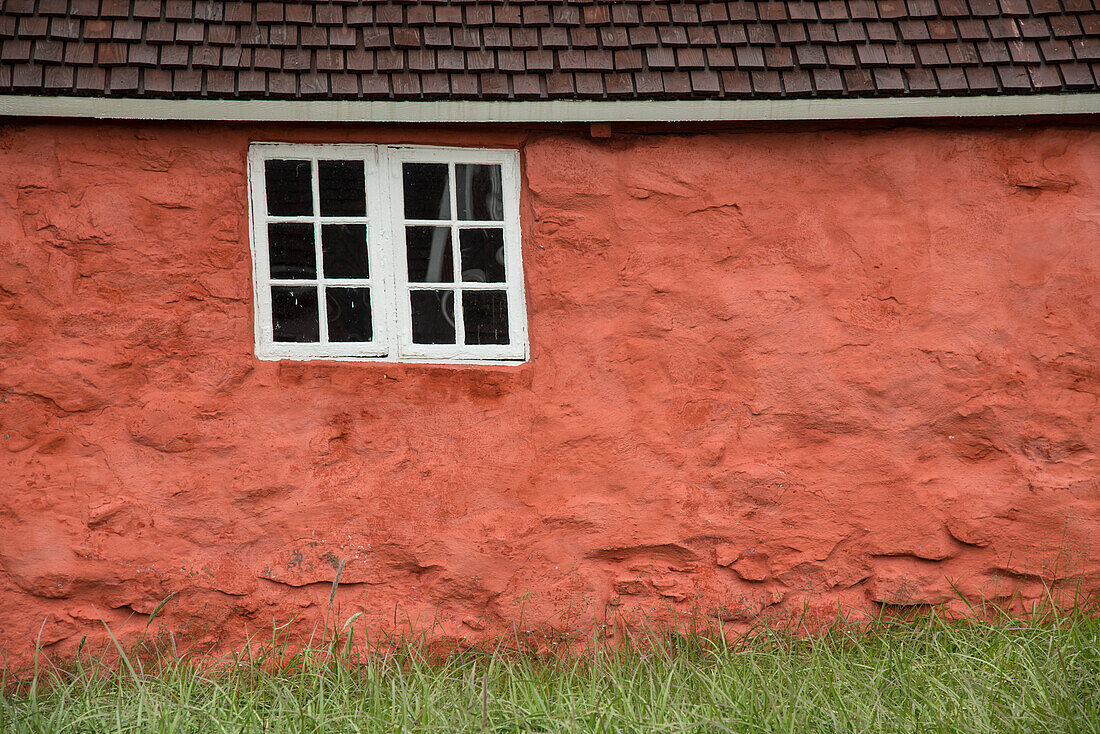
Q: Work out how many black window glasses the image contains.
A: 12